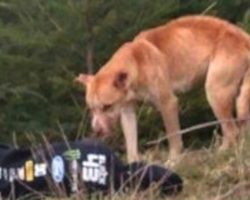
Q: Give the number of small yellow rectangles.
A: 1